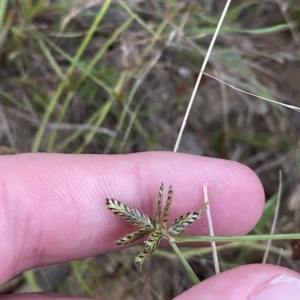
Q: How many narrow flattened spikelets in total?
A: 6